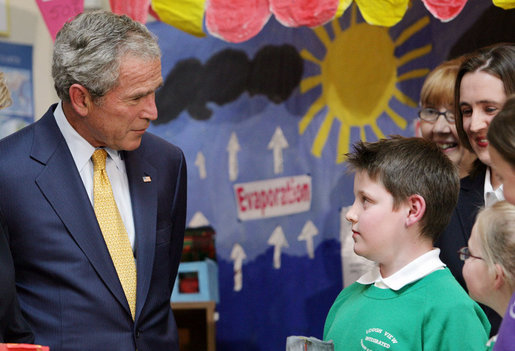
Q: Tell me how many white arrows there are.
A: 7